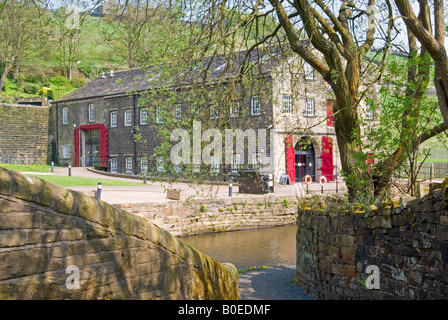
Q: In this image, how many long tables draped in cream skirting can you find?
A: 0